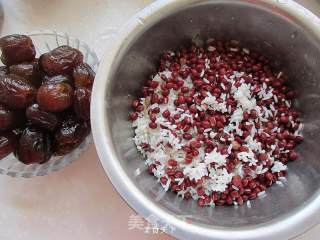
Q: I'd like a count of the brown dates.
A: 13